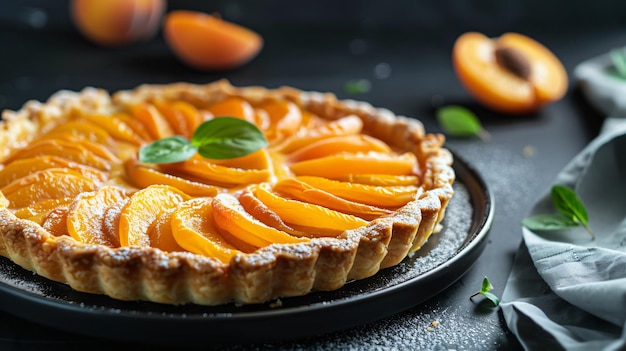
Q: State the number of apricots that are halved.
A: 2